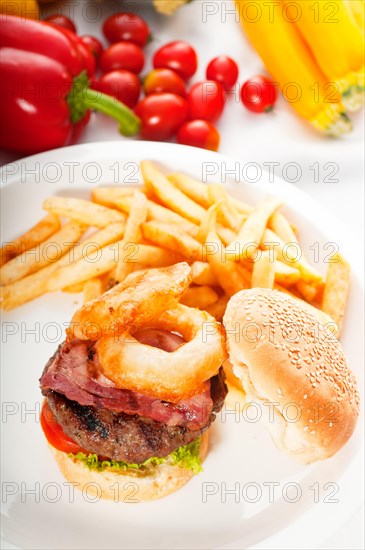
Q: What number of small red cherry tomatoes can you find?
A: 12